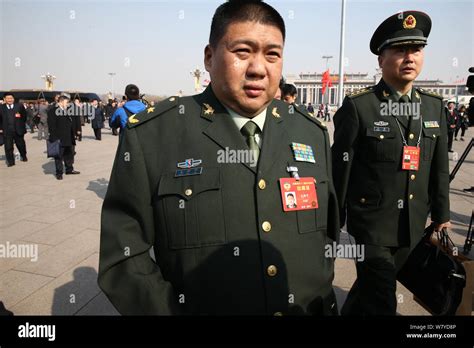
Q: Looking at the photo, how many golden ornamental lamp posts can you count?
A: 2